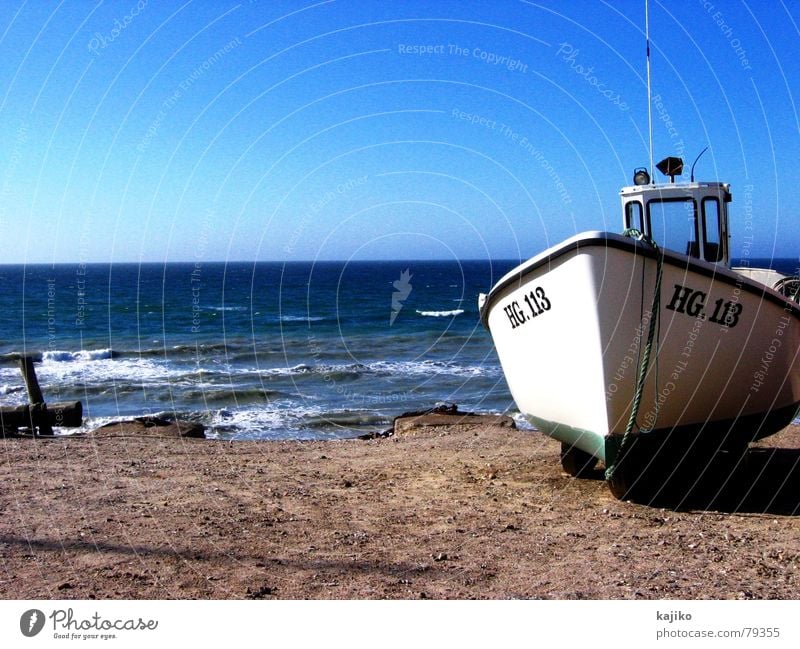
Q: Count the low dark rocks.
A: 2